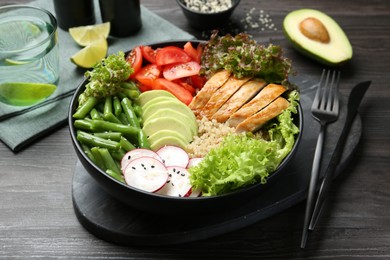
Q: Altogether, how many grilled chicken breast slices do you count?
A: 5